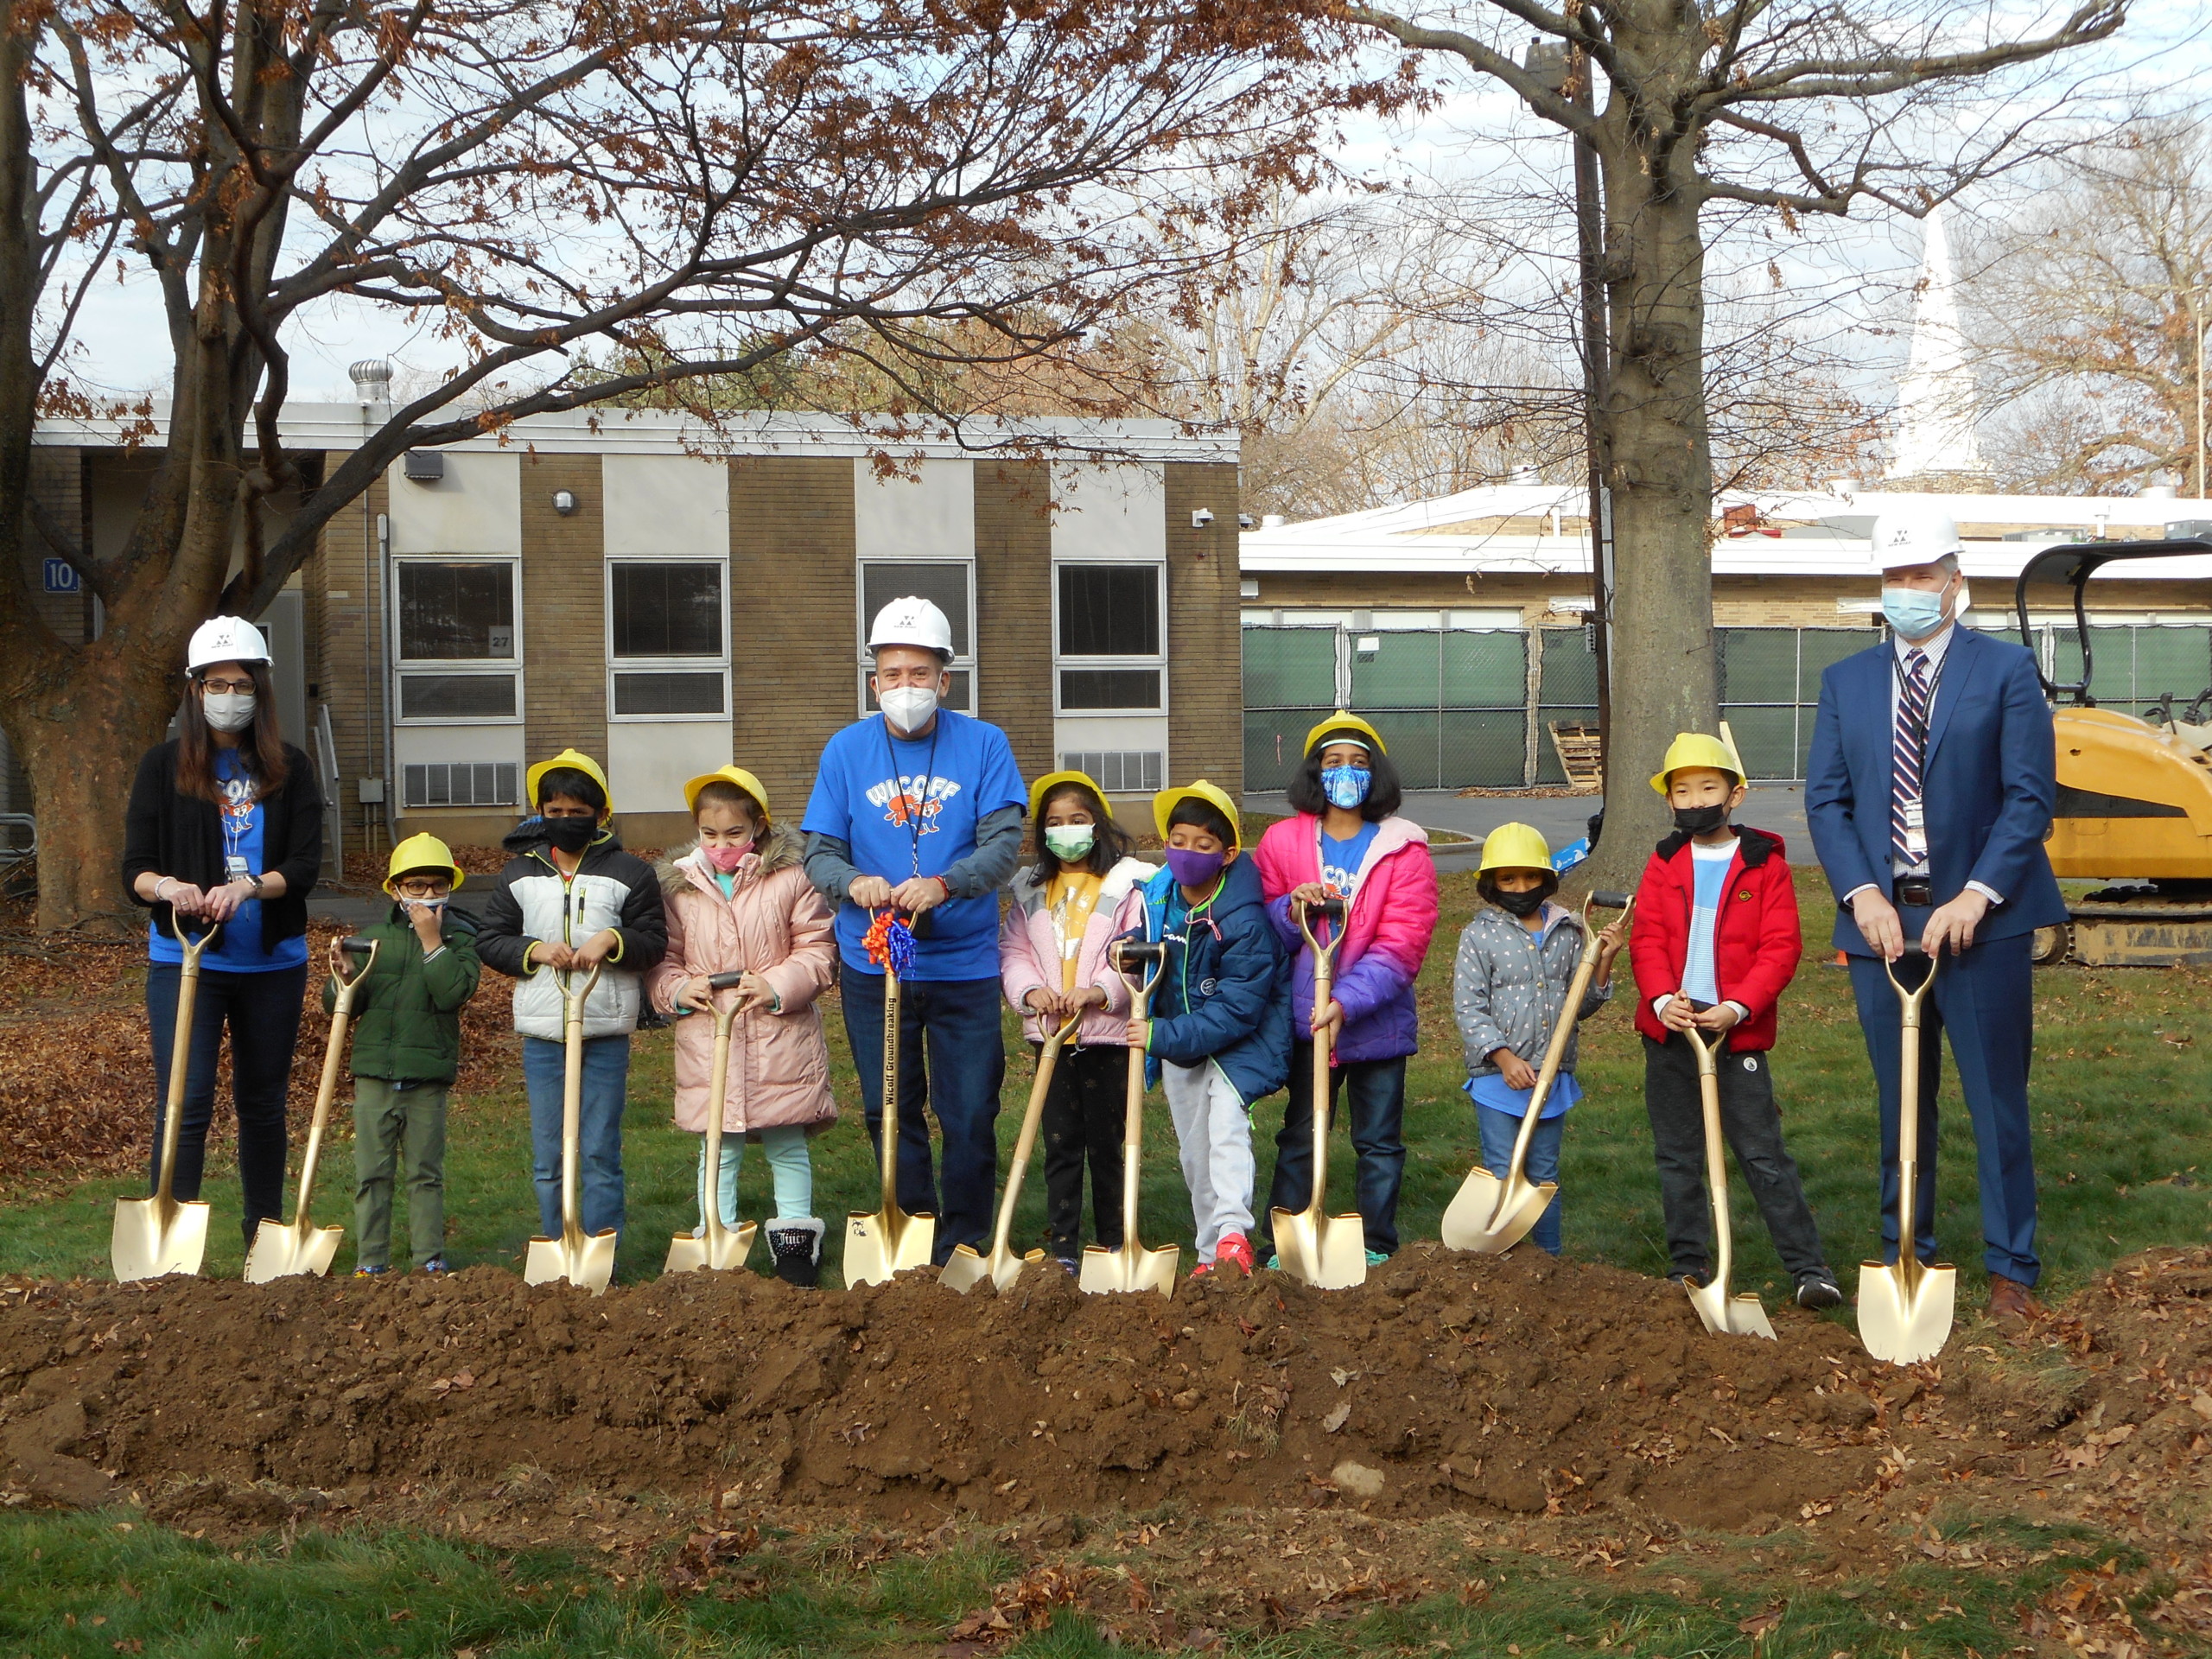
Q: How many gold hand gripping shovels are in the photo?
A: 11